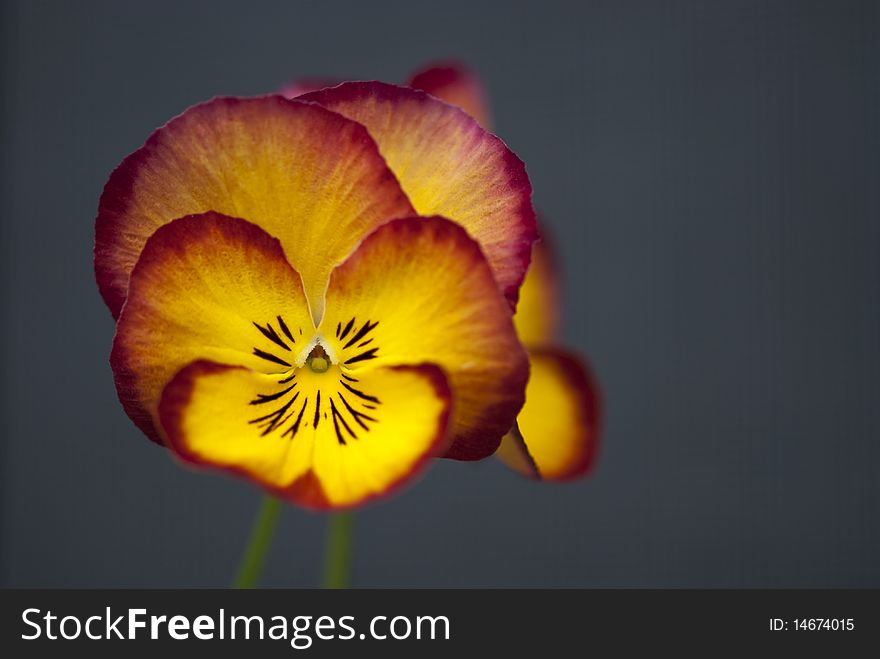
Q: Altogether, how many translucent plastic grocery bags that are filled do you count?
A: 0